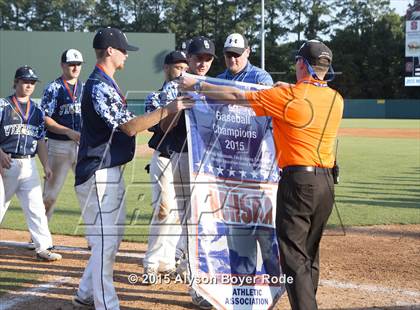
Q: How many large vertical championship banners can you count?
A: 1